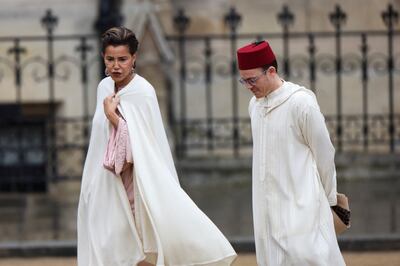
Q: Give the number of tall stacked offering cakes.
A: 0